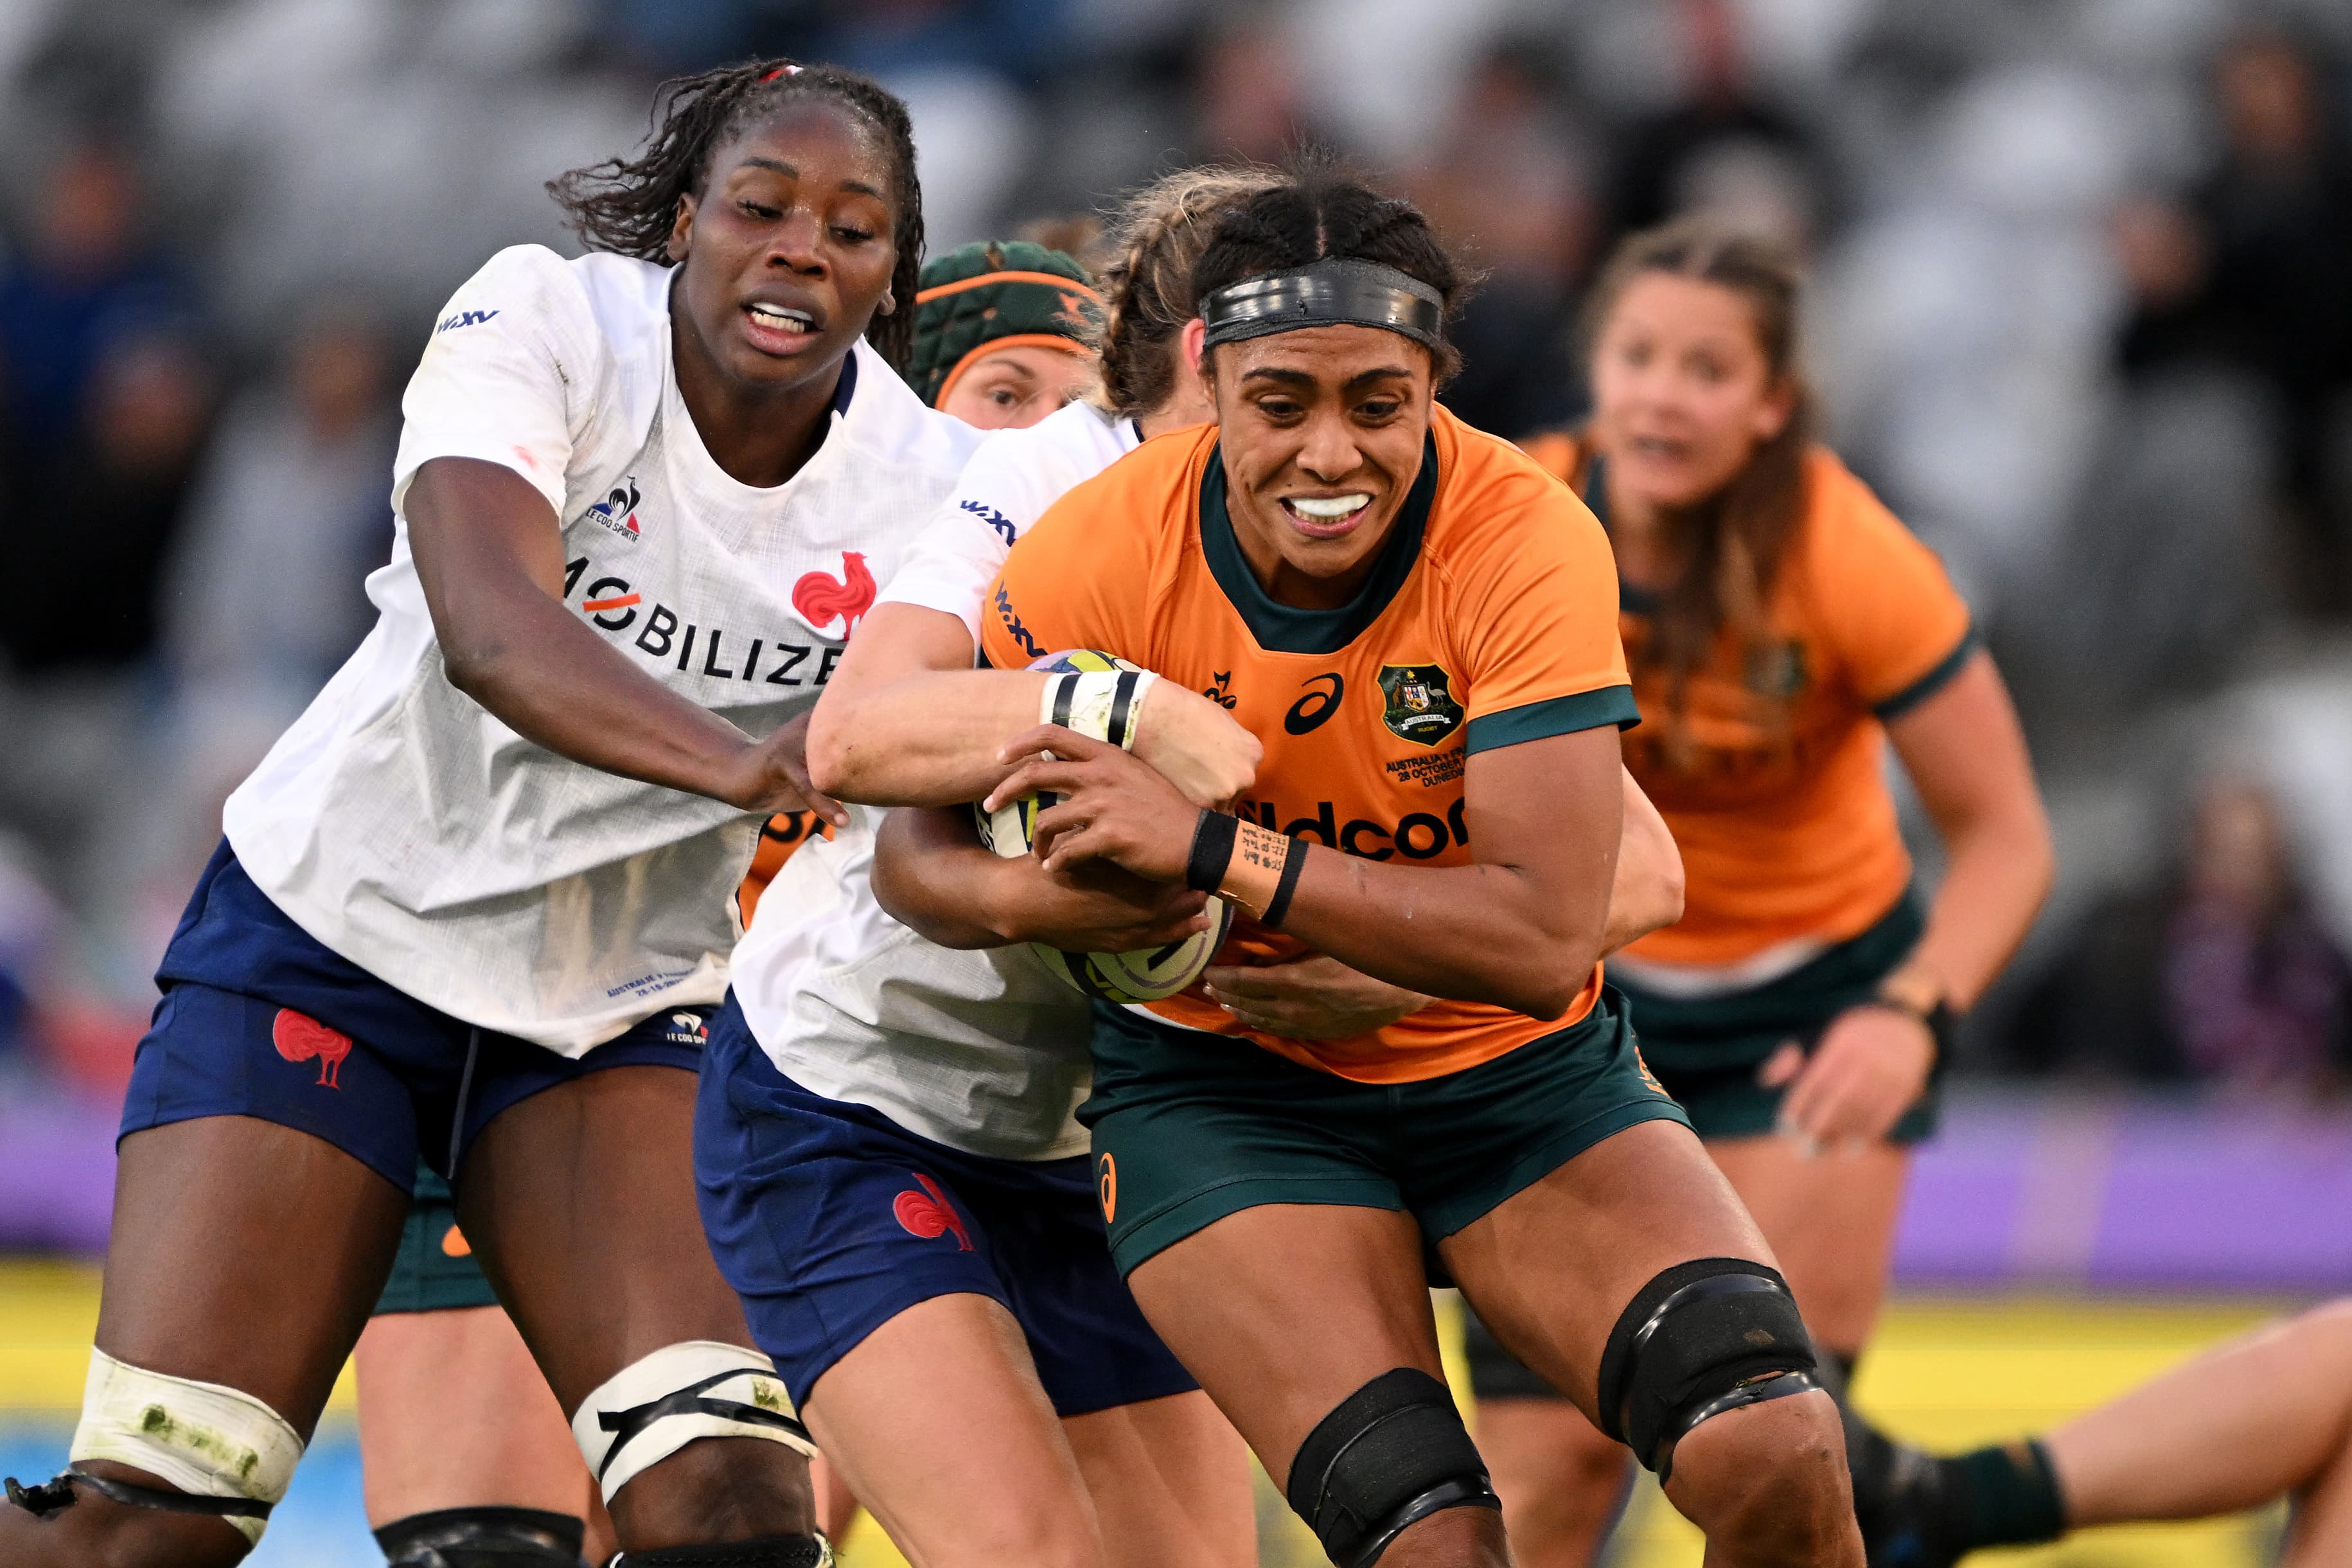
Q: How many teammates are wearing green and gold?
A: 3